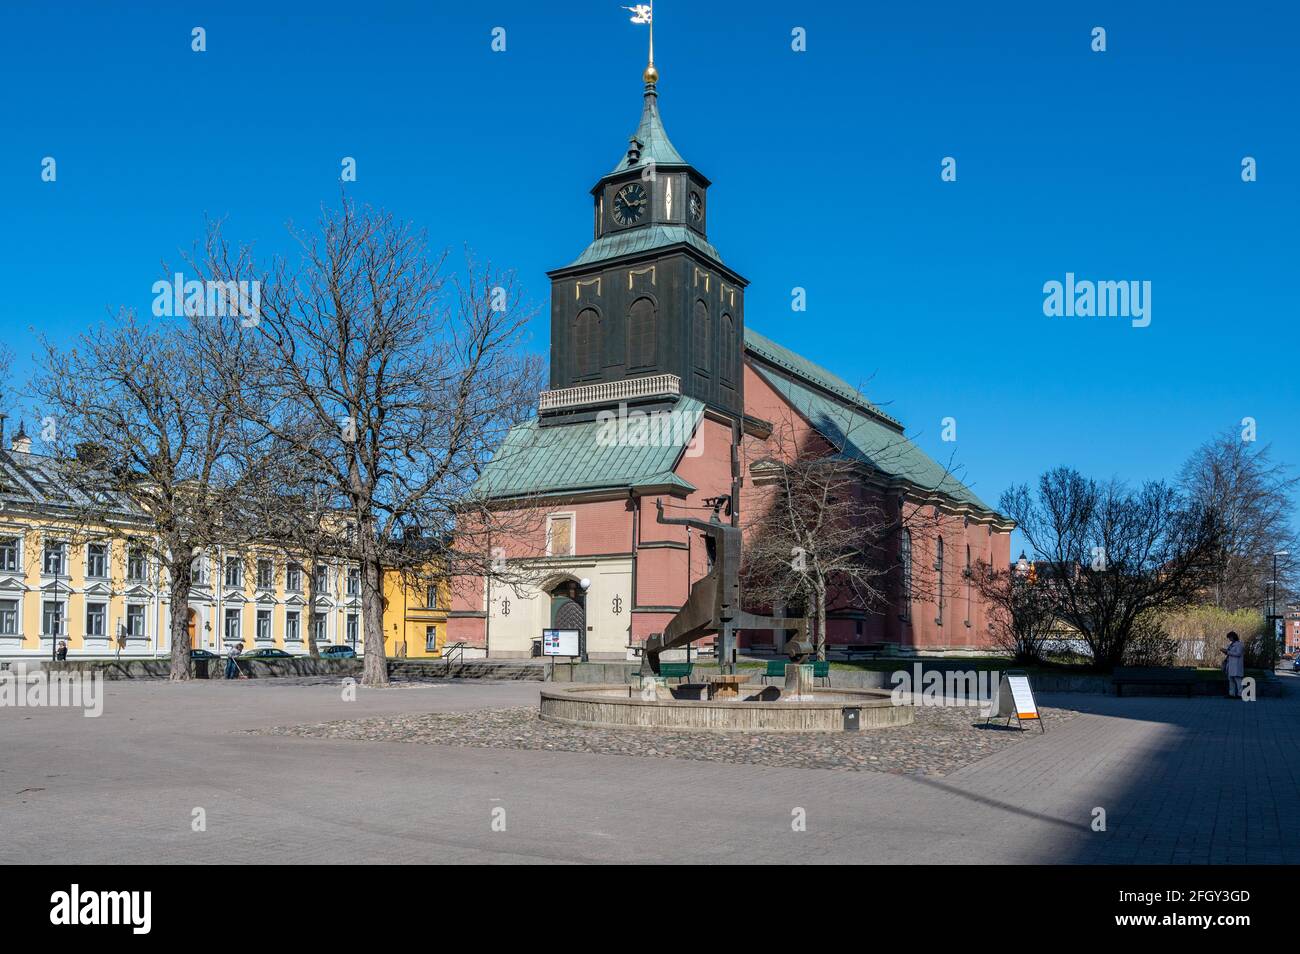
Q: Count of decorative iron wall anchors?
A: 2